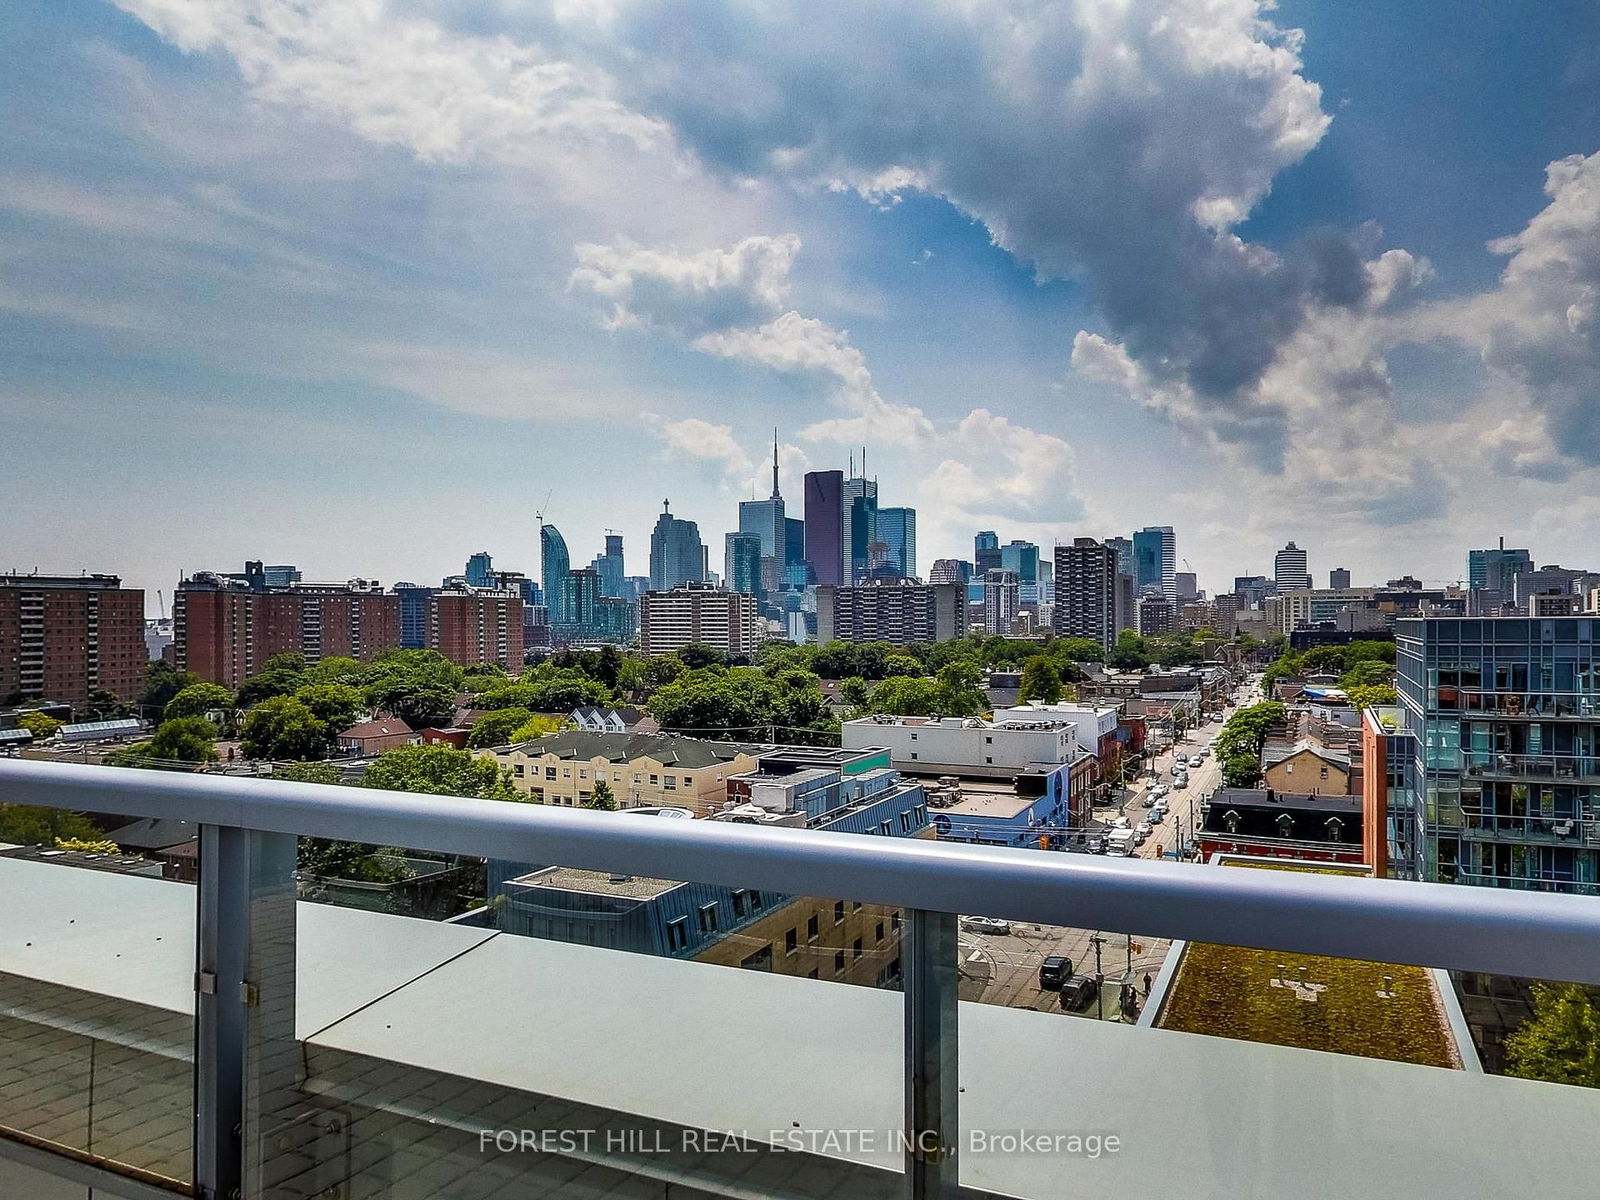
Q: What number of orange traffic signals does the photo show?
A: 3